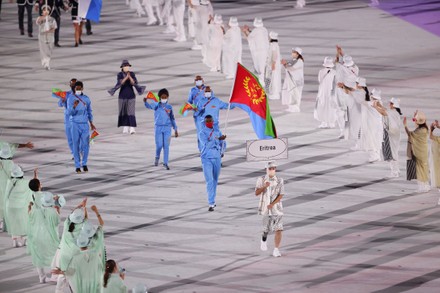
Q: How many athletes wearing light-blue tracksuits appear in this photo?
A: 6